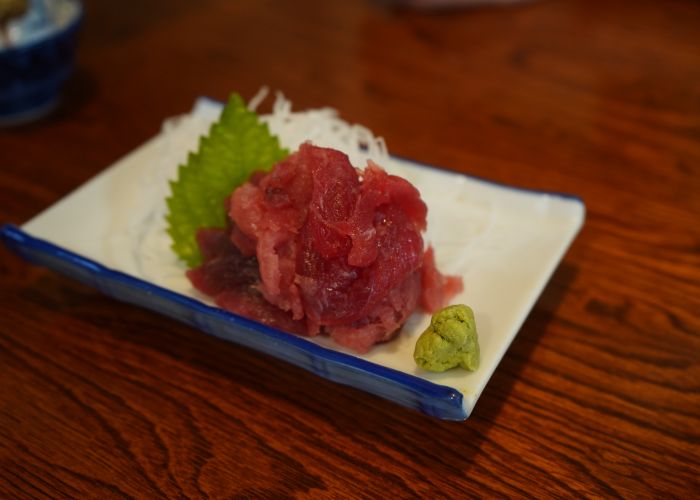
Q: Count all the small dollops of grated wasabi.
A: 1